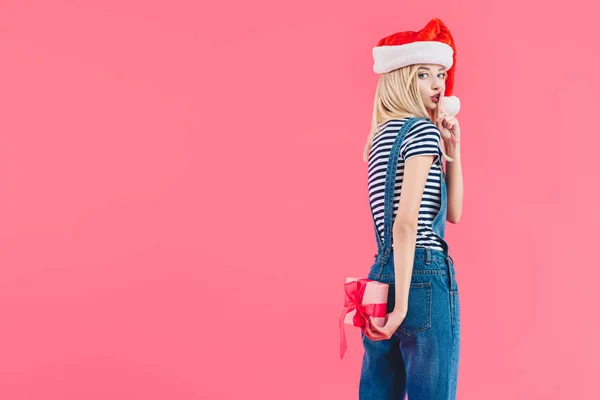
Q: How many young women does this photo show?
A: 1